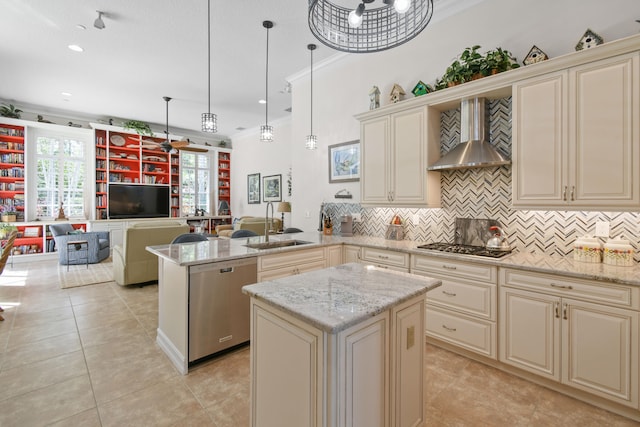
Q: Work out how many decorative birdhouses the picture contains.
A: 5